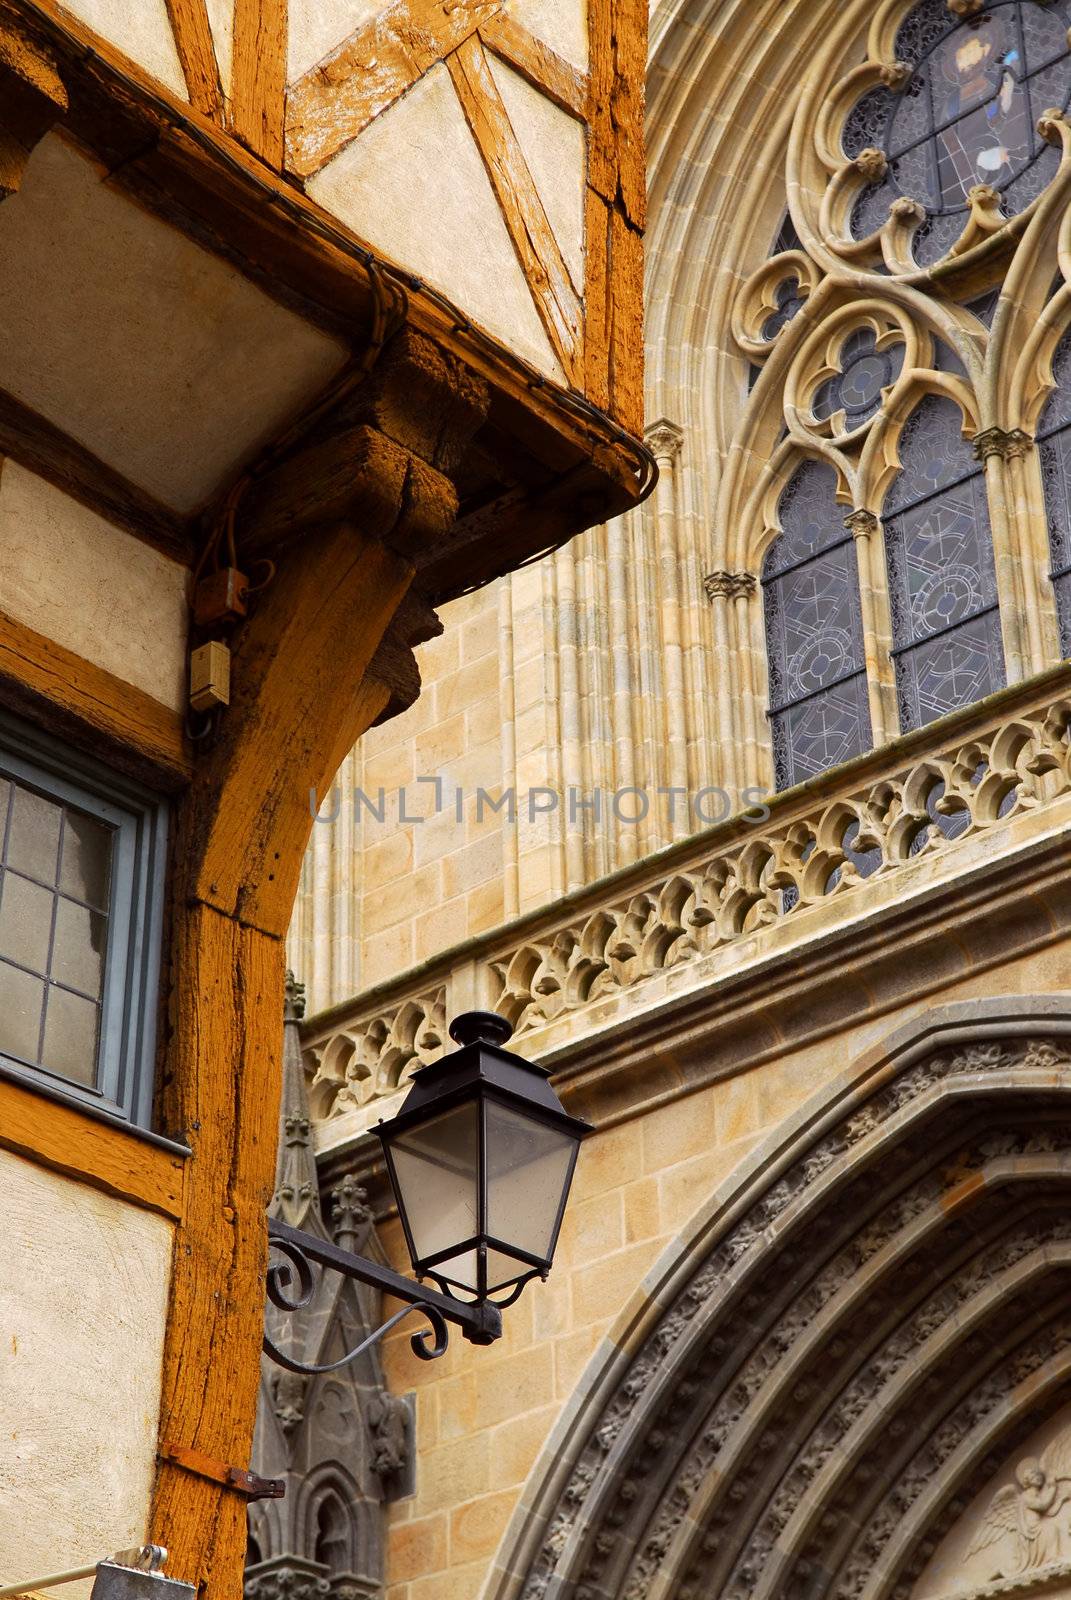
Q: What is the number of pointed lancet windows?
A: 3